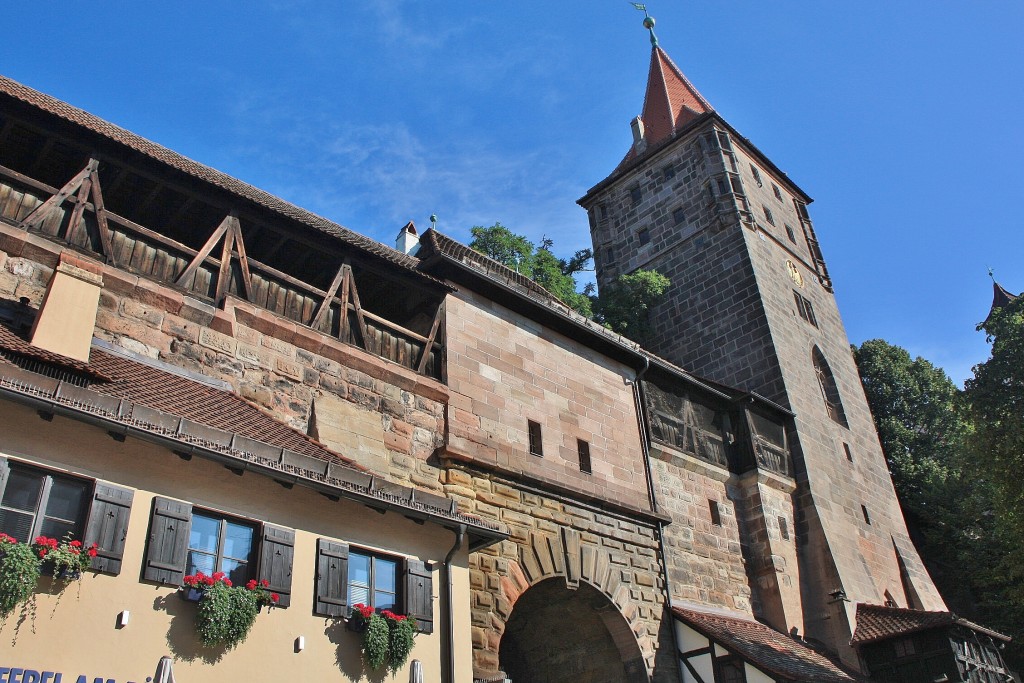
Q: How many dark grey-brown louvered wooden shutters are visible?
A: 5